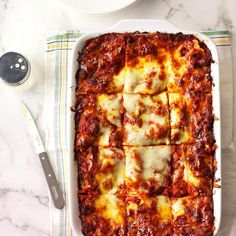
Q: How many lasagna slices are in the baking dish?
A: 12